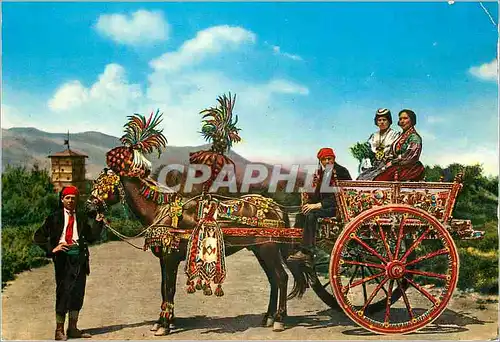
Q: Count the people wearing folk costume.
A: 4